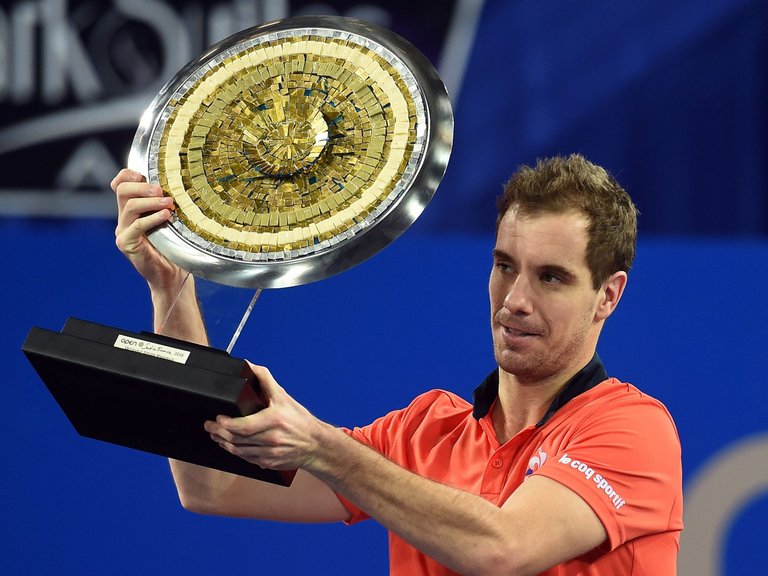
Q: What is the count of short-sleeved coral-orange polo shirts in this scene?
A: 1